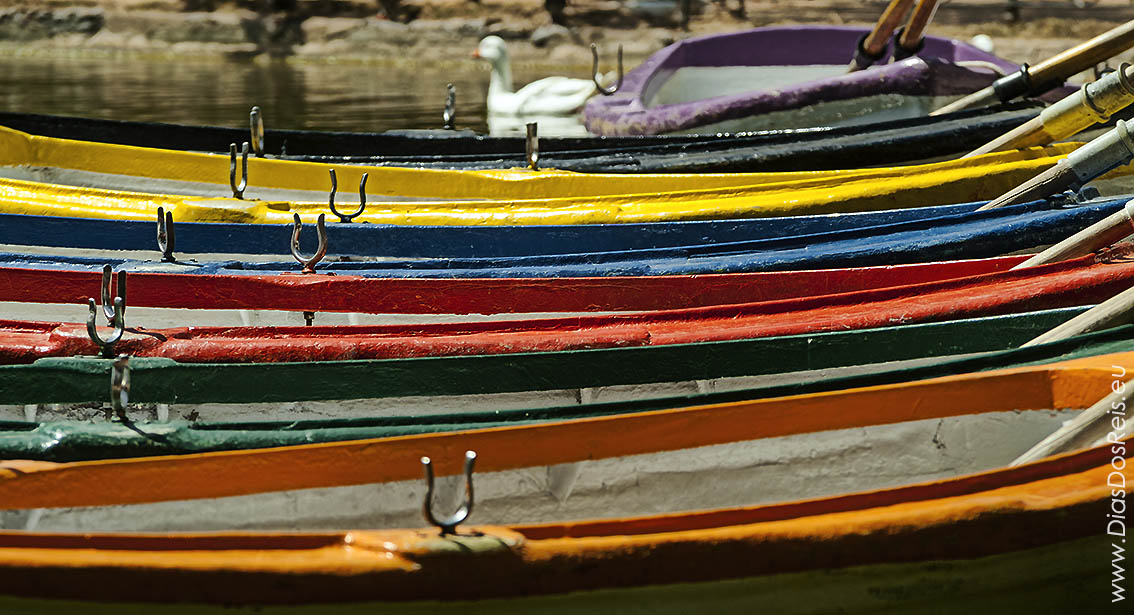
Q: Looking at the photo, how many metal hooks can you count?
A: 12